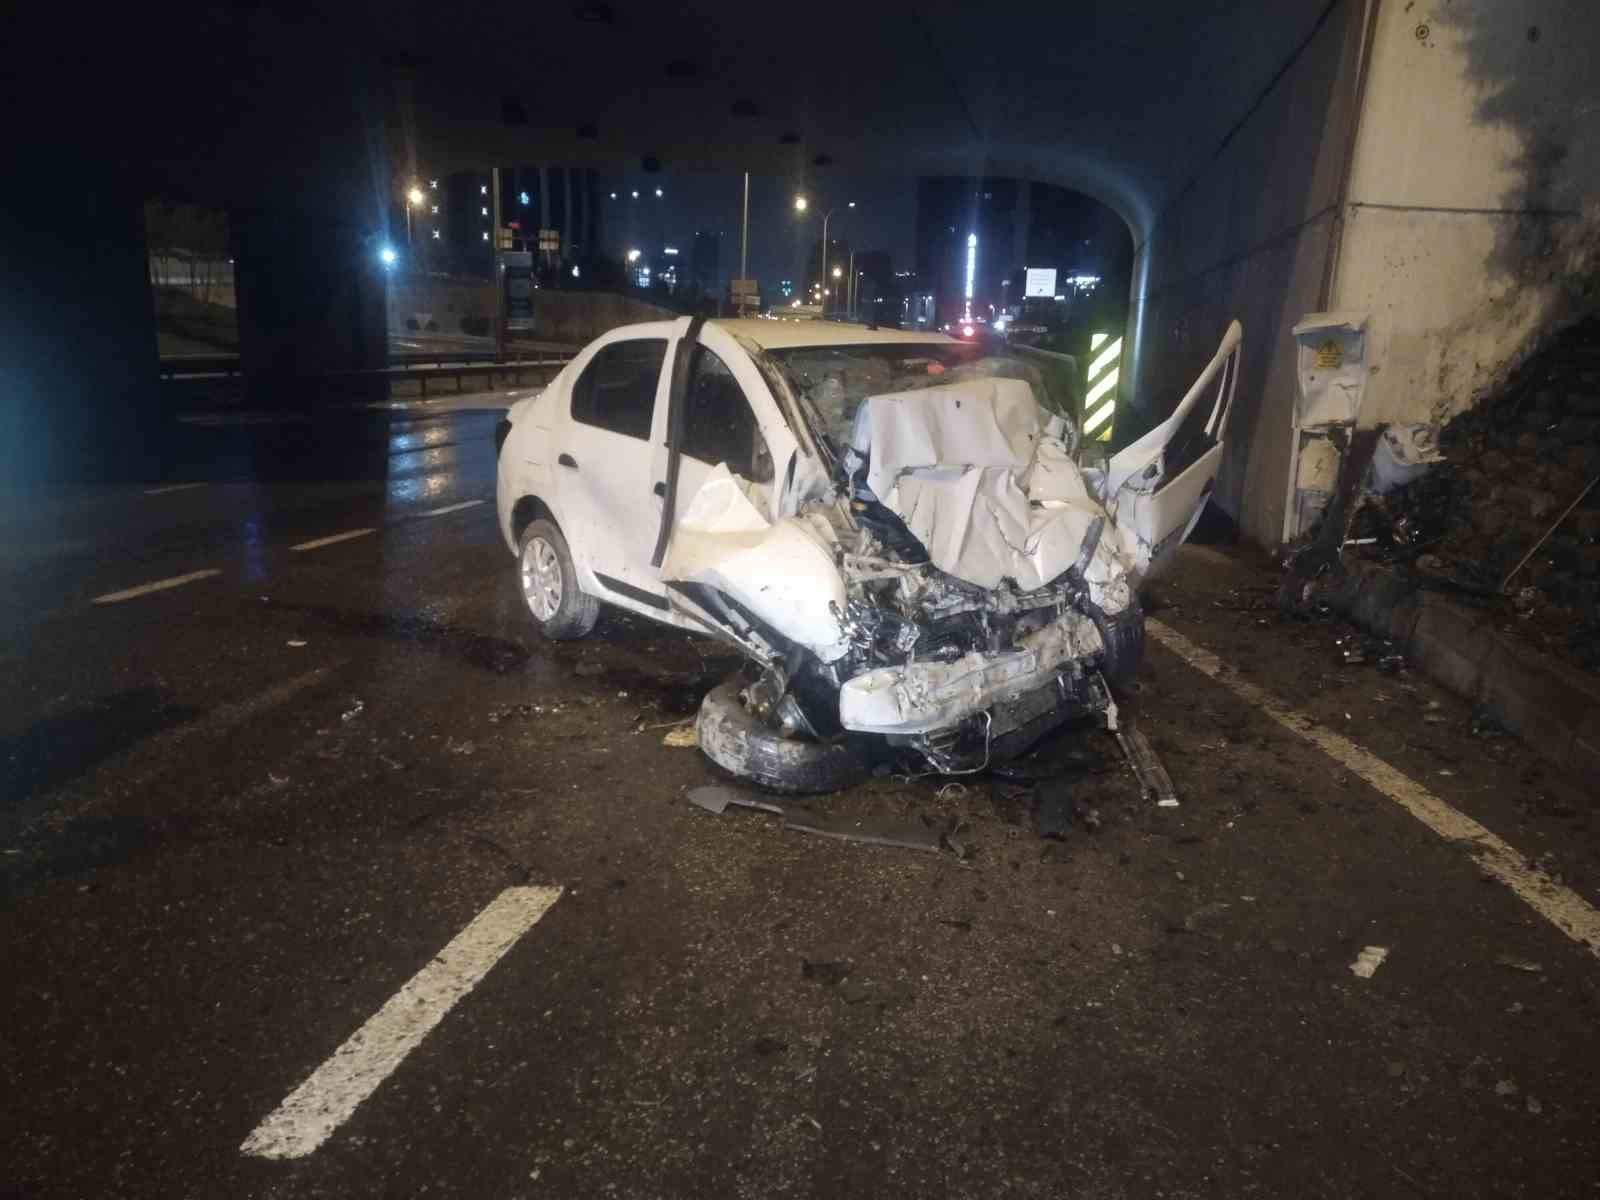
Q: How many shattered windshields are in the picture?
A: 1